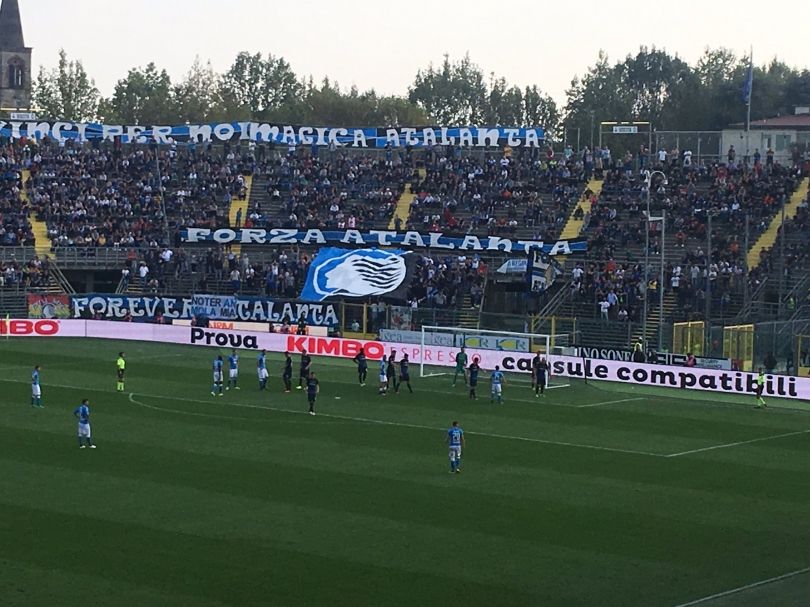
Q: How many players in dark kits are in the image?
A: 9